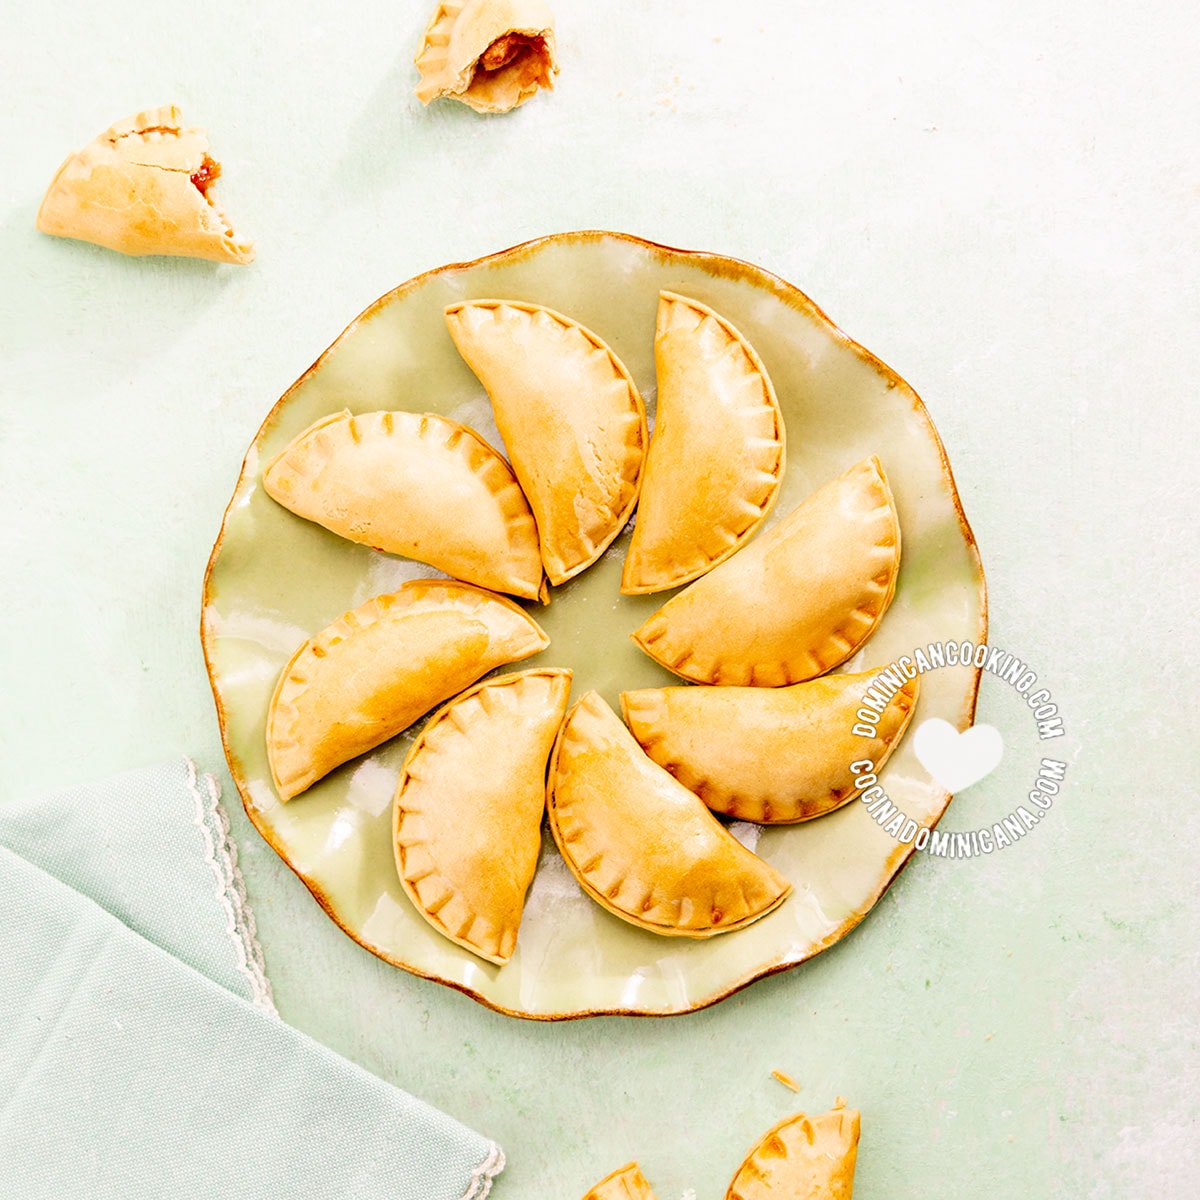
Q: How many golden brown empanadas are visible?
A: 12